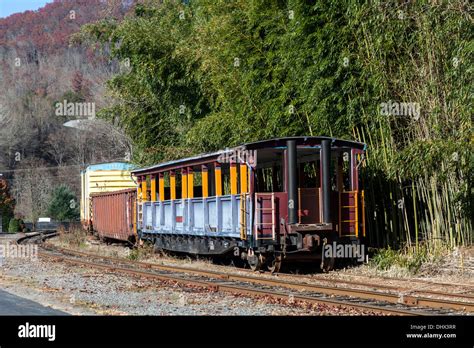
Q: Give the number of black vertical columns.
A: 2